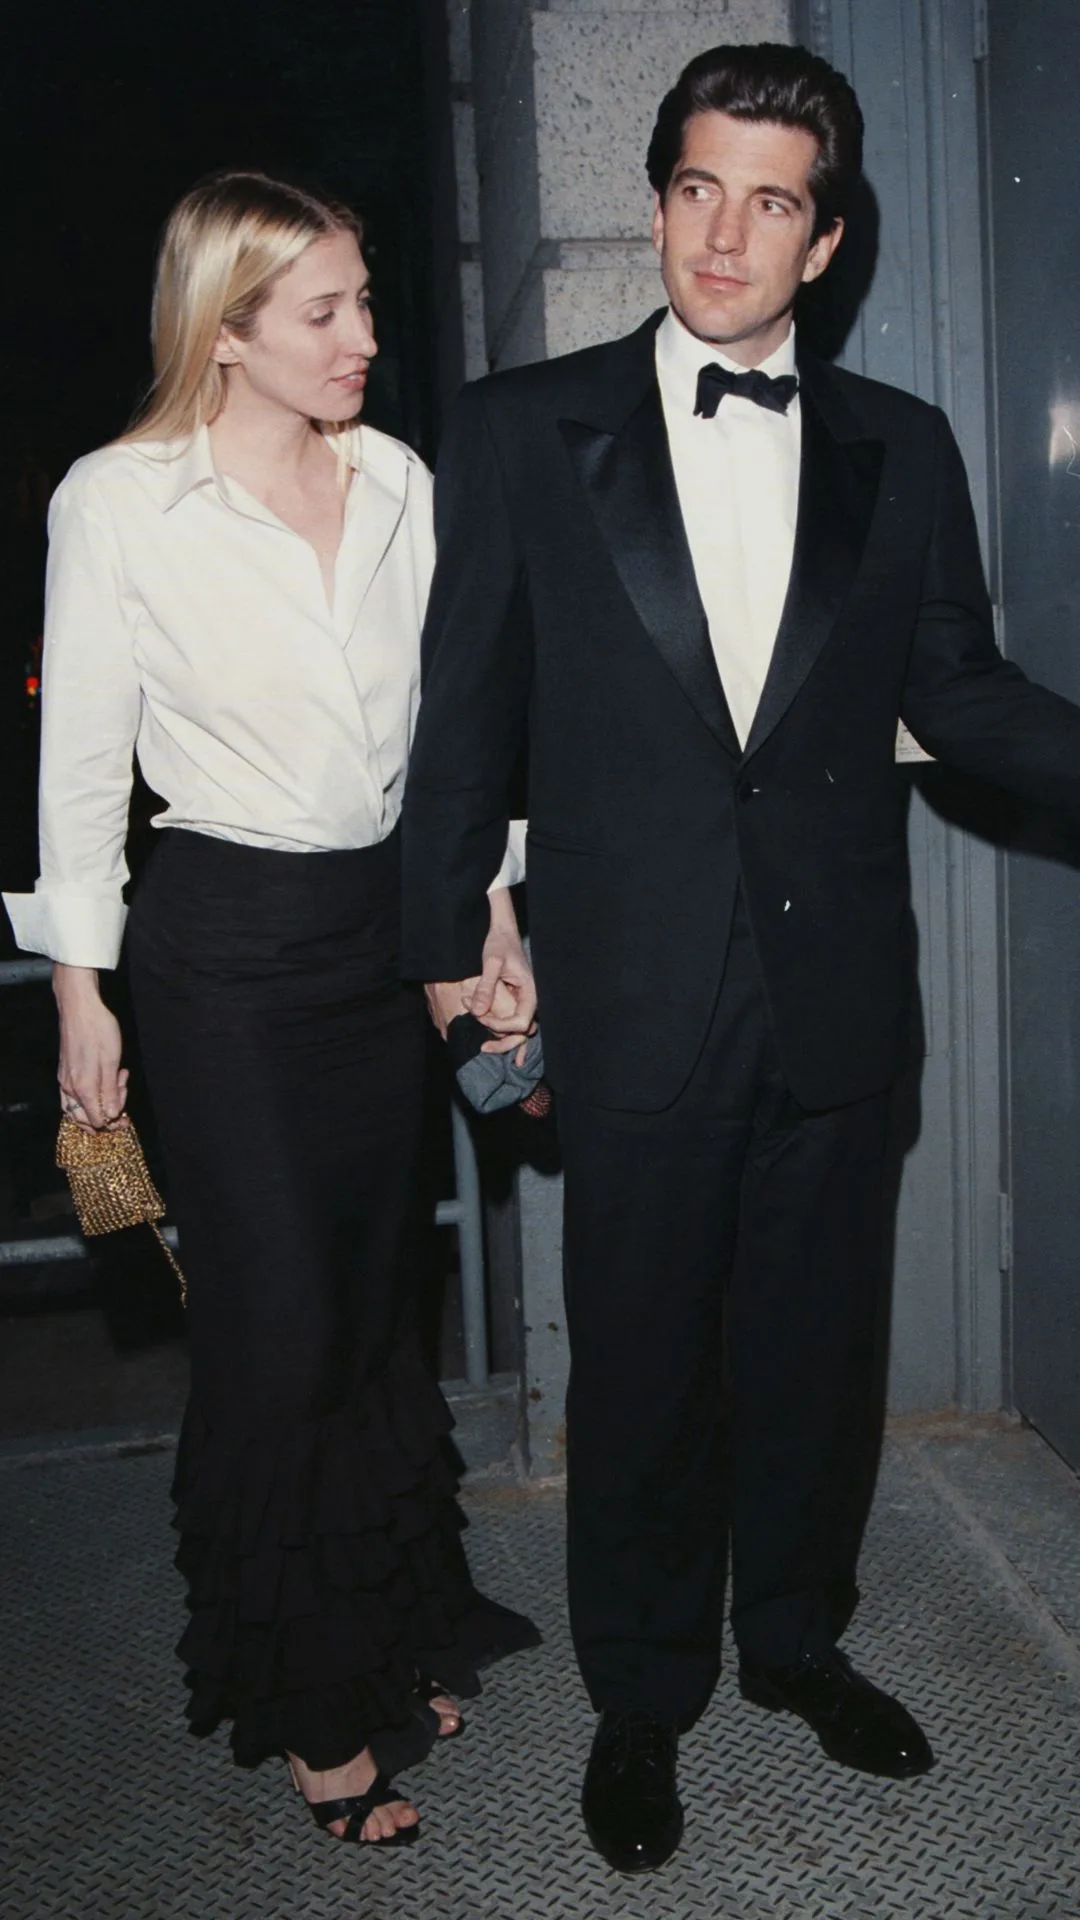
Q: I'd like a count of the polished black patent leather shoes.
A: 2